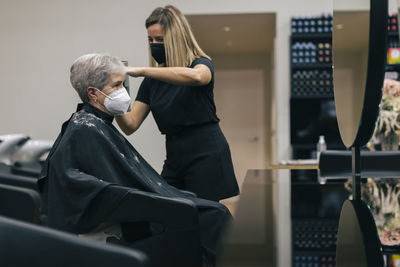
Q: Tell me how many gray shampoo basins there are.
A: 2